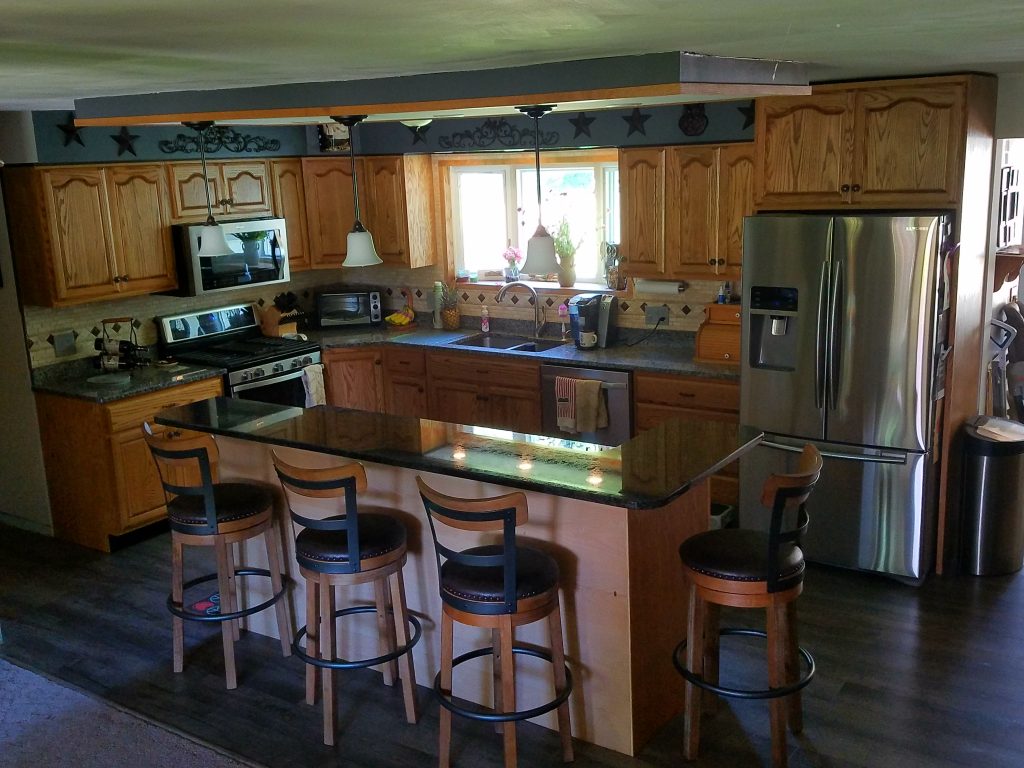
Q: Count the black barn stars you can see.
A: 6